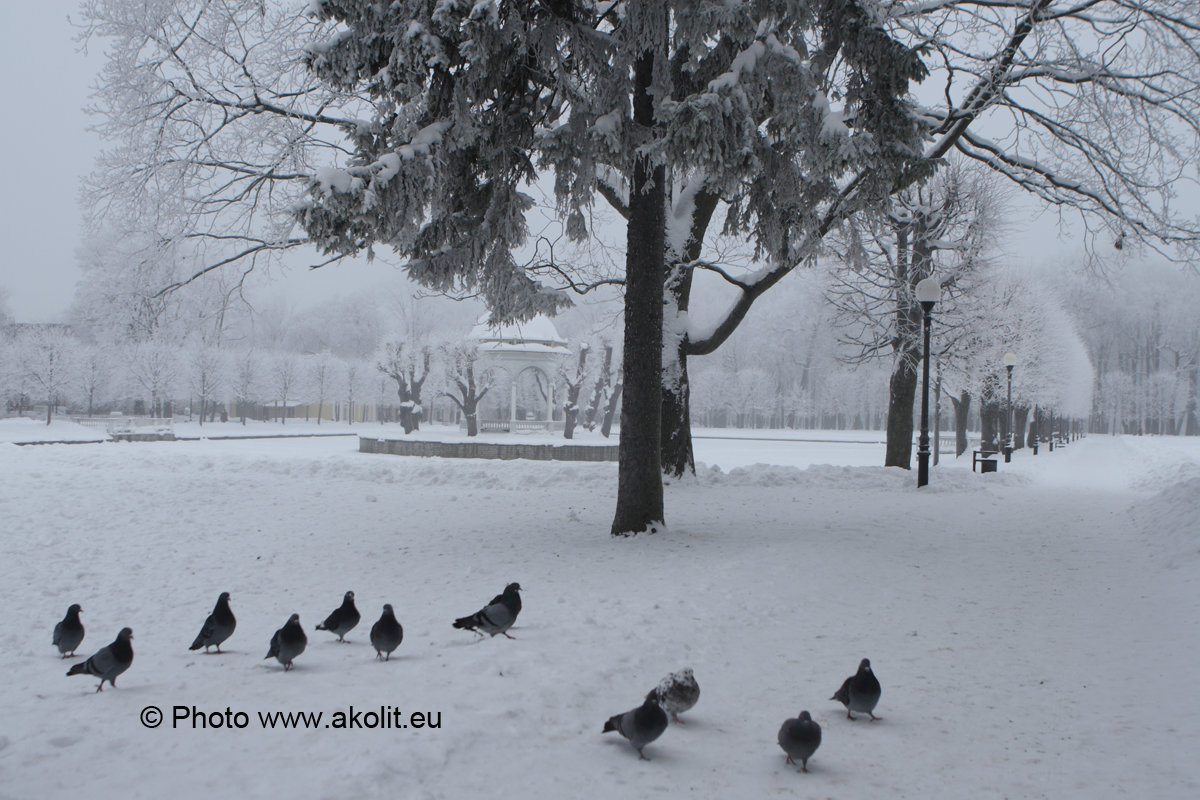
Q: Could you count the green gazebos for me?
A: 0